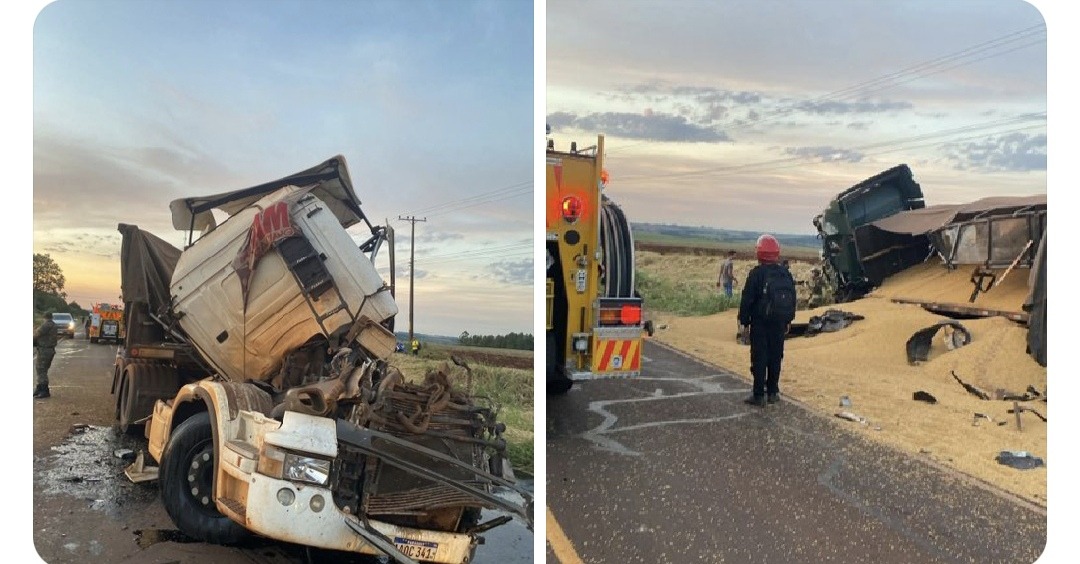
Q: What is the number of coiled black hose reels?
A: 1